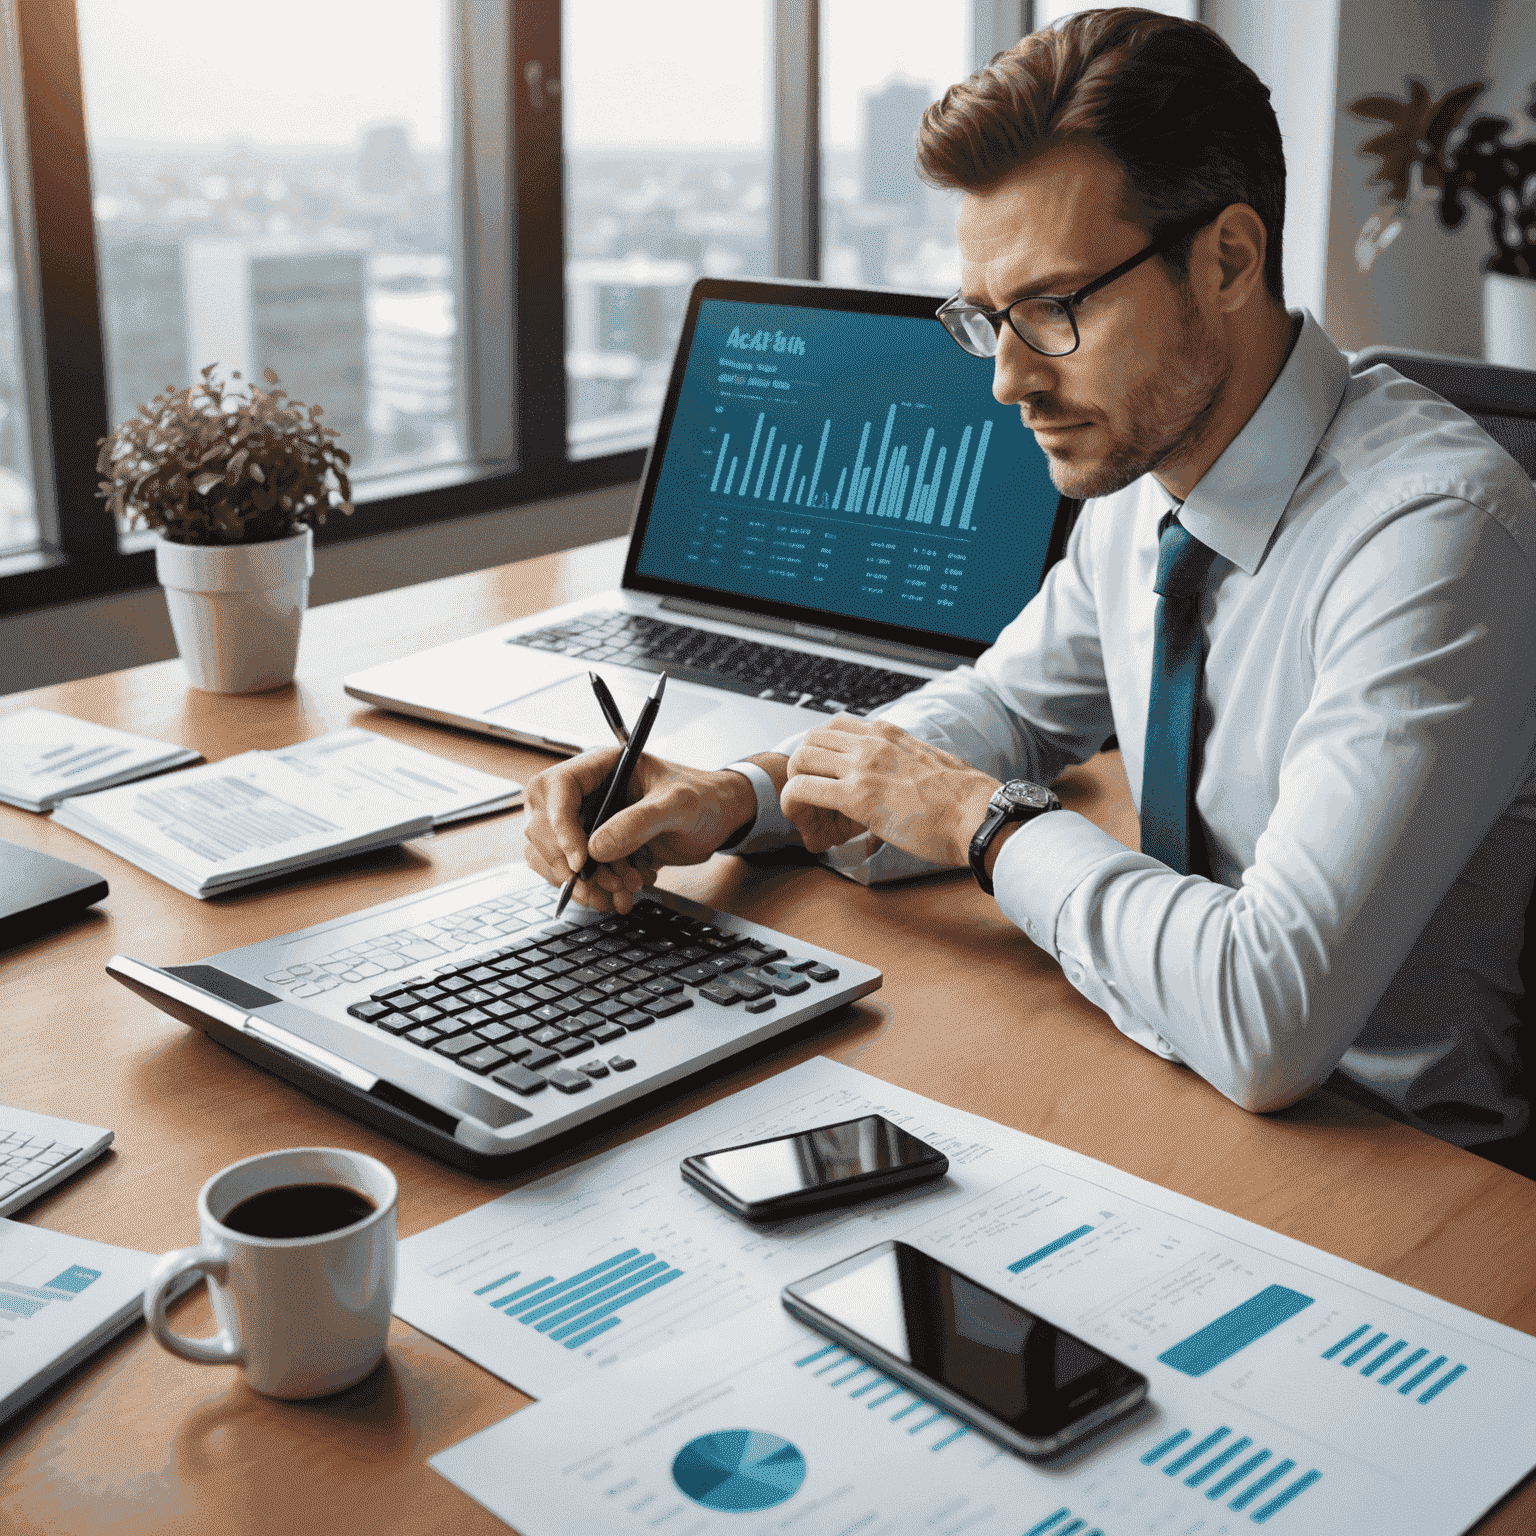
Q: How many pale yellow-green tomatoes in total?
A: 0